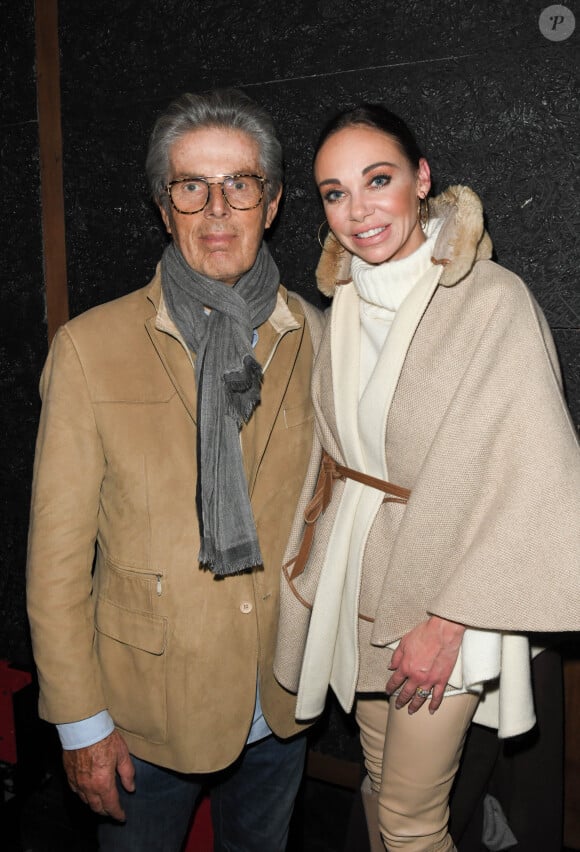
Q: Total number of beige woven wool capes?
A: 1